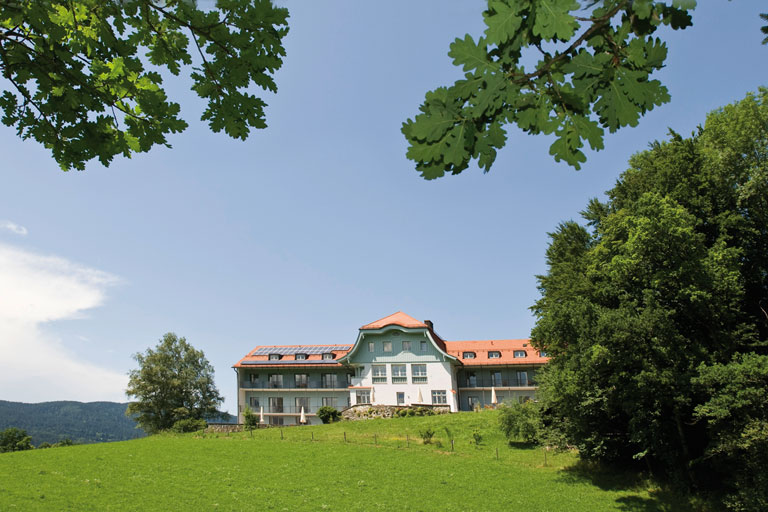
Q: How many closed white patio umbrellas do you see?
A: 5